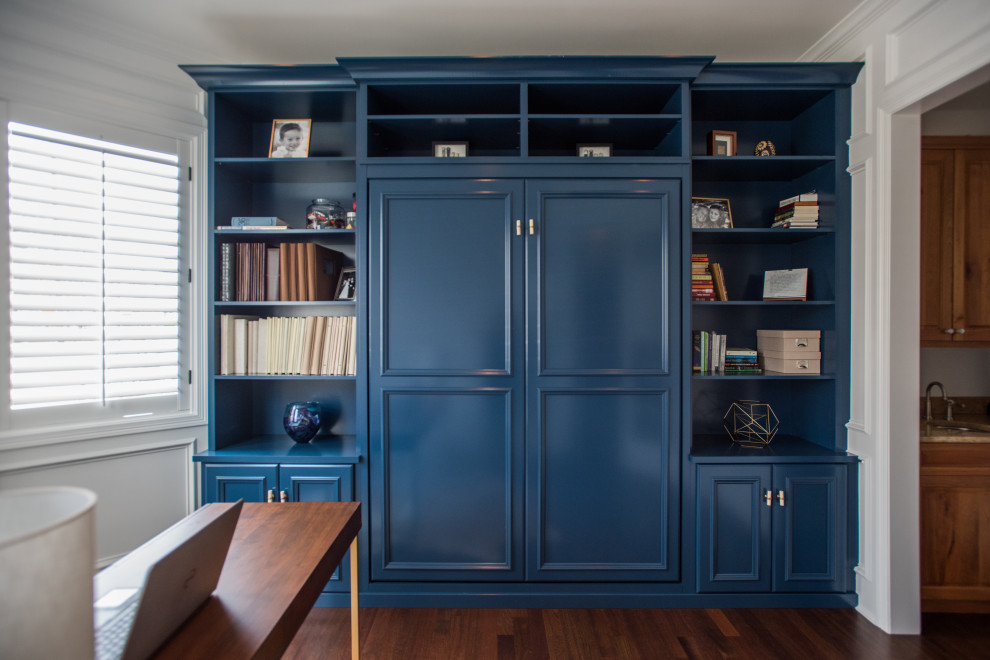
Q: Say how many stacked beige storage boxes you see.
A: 2